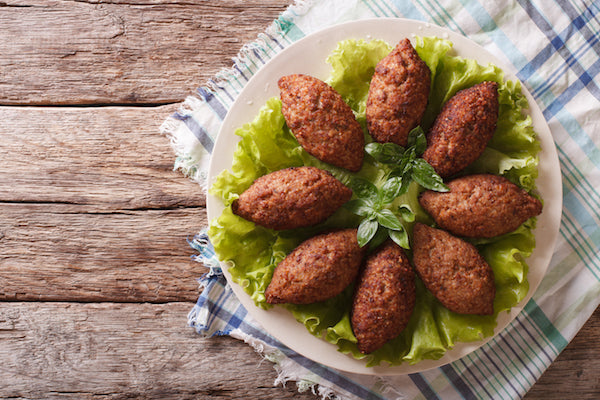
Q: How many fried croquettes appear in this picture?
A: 8